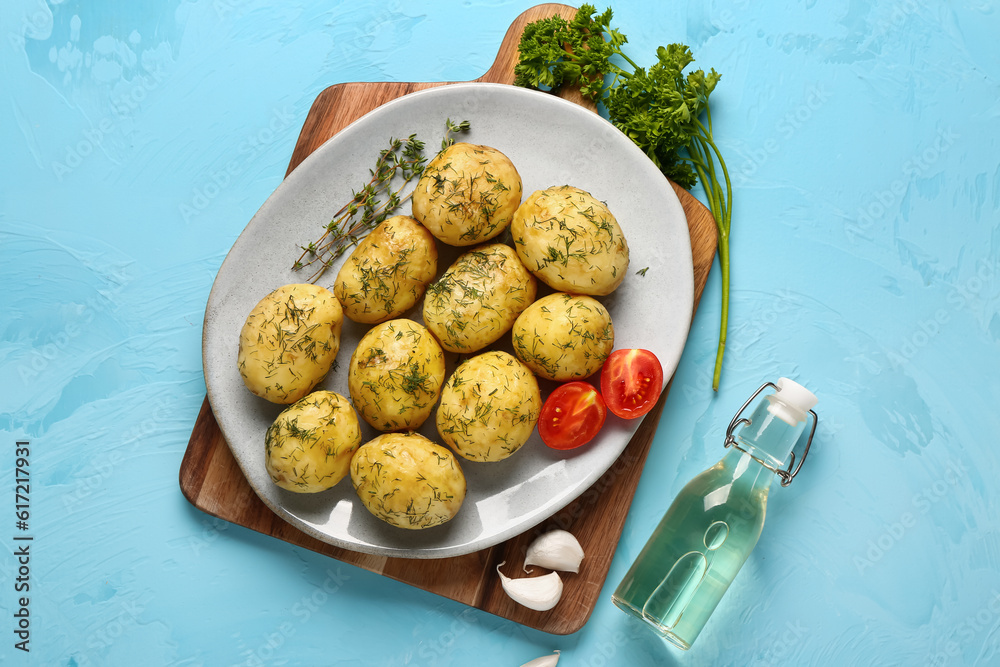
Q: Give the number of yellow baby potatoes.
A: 10